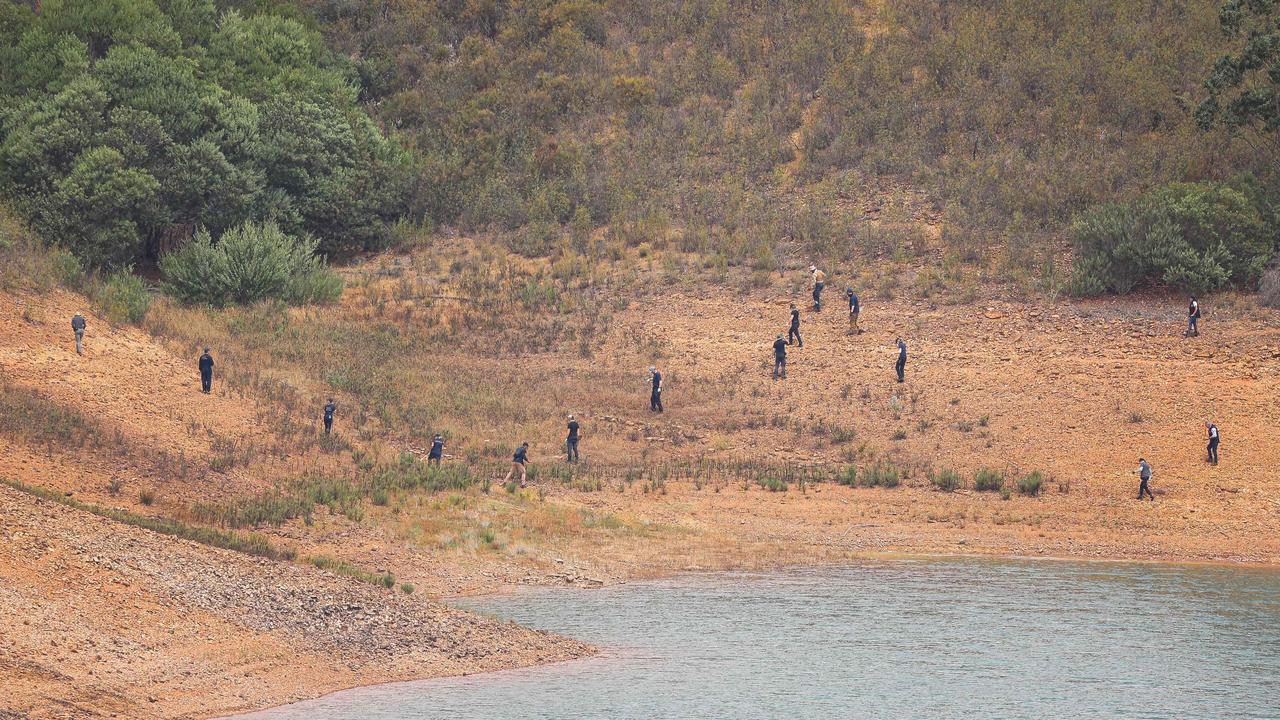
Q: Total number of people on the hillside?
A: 15